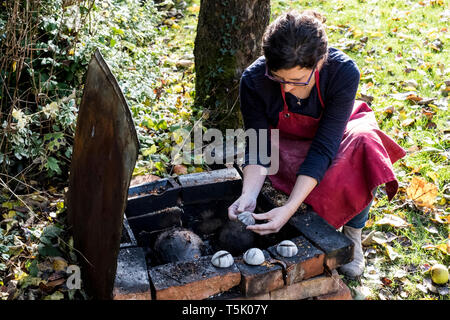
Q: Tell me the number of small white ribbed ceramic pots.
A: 4